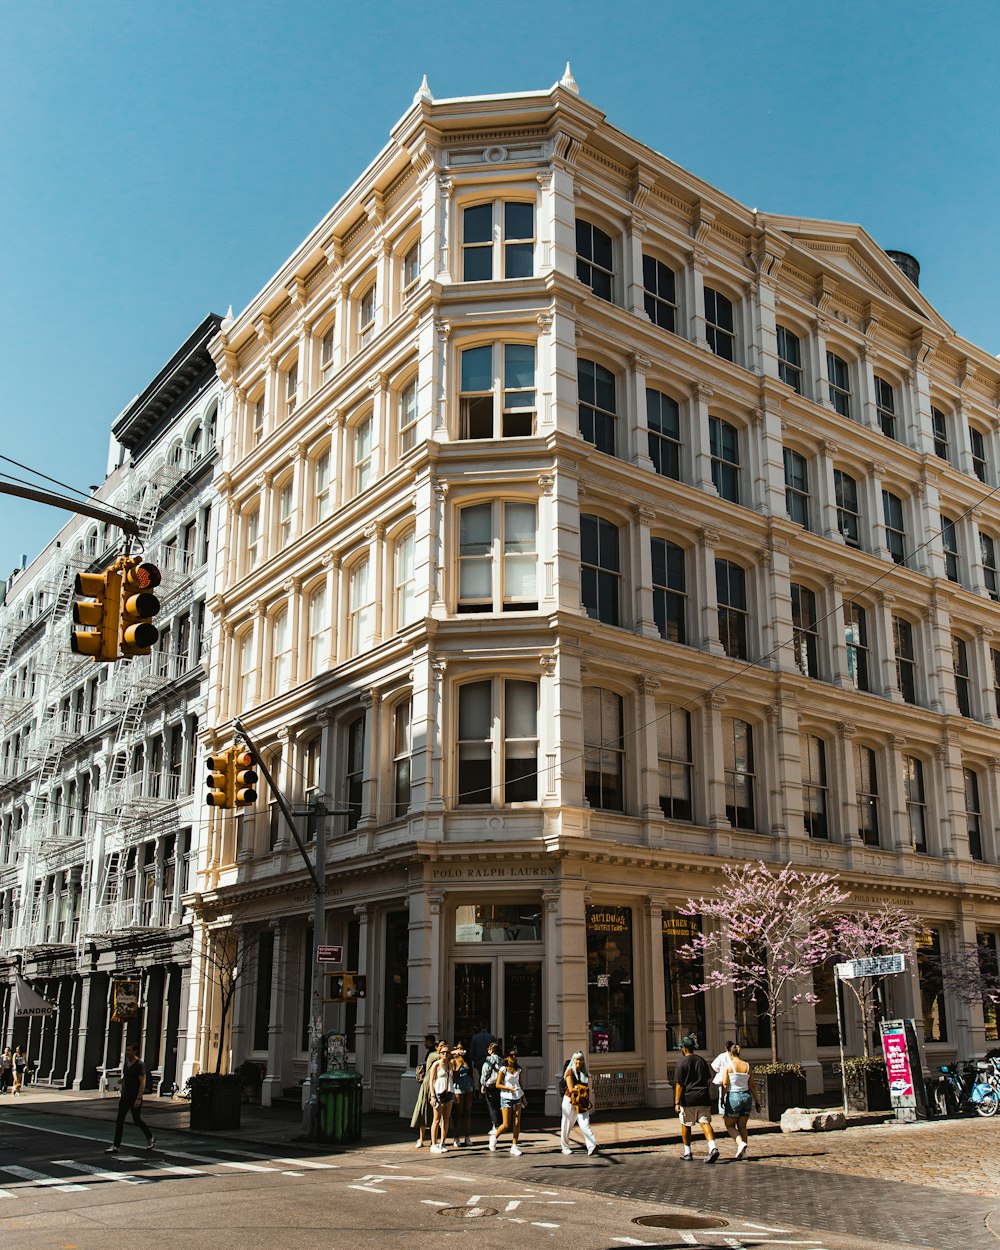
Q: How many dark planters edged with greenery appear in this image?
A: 3